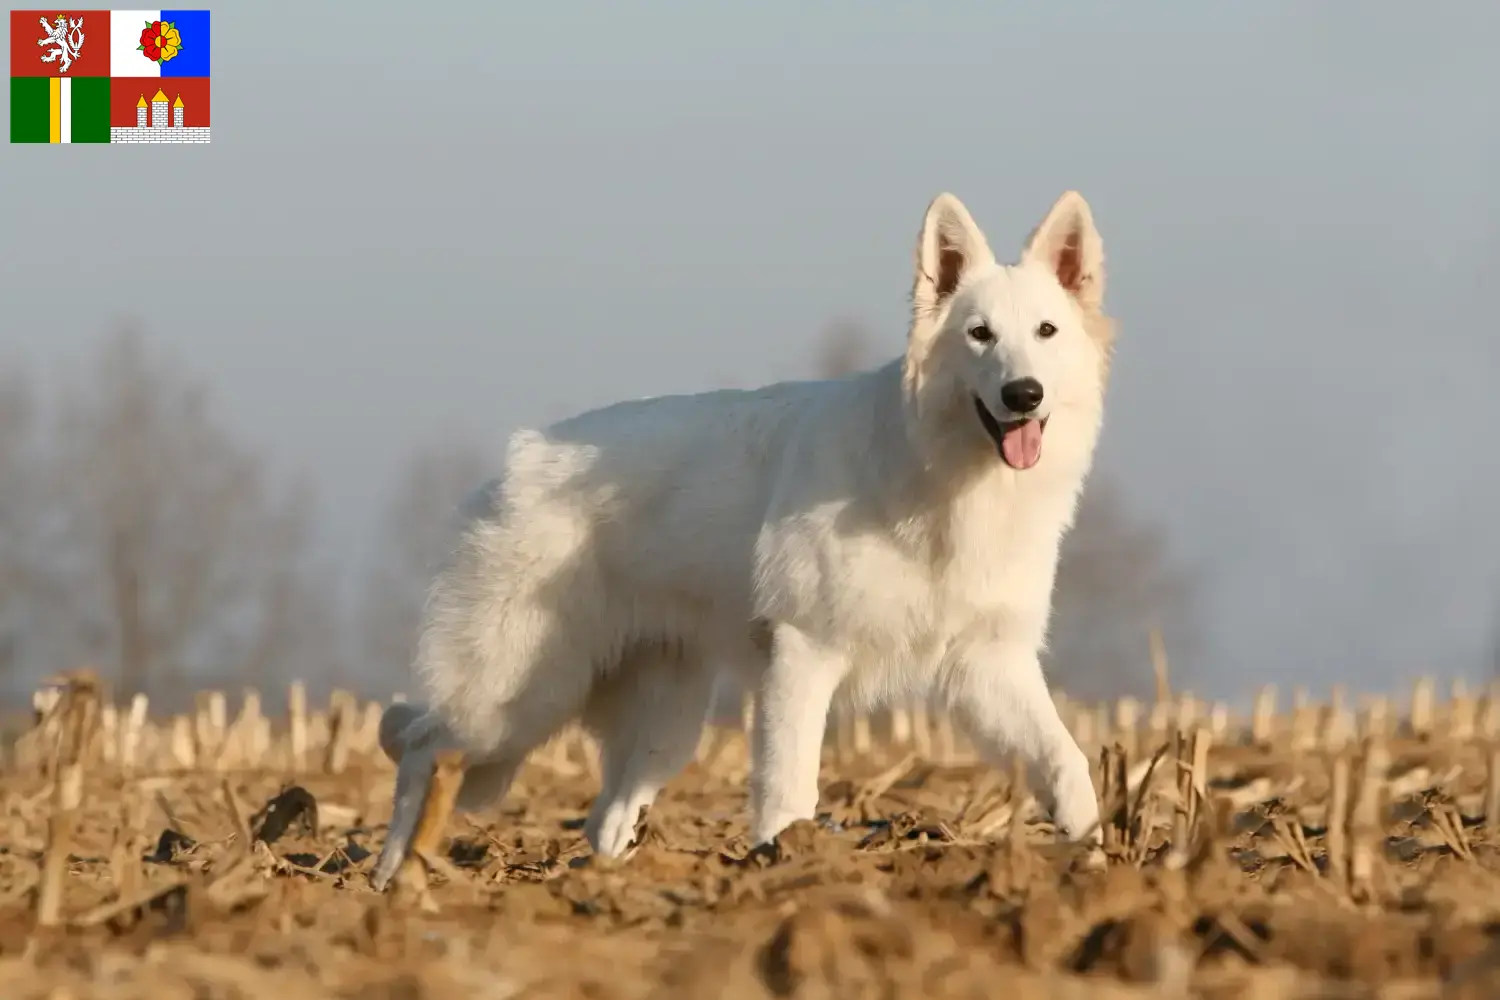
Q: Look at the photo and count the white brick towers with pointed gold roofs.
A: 3